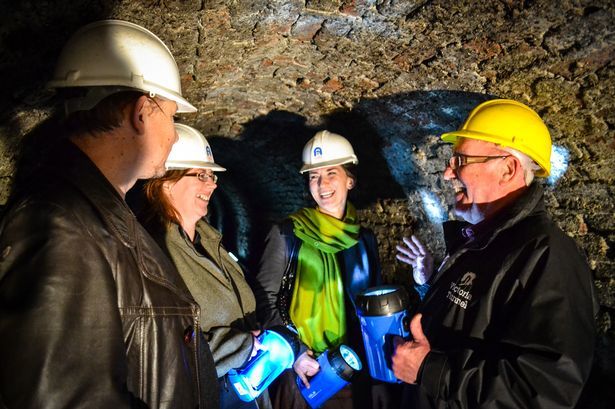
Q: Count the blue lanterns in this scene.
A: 3